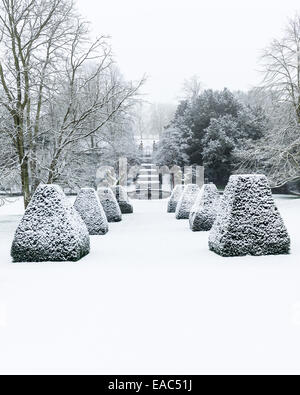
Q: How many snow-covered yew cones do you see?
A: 8